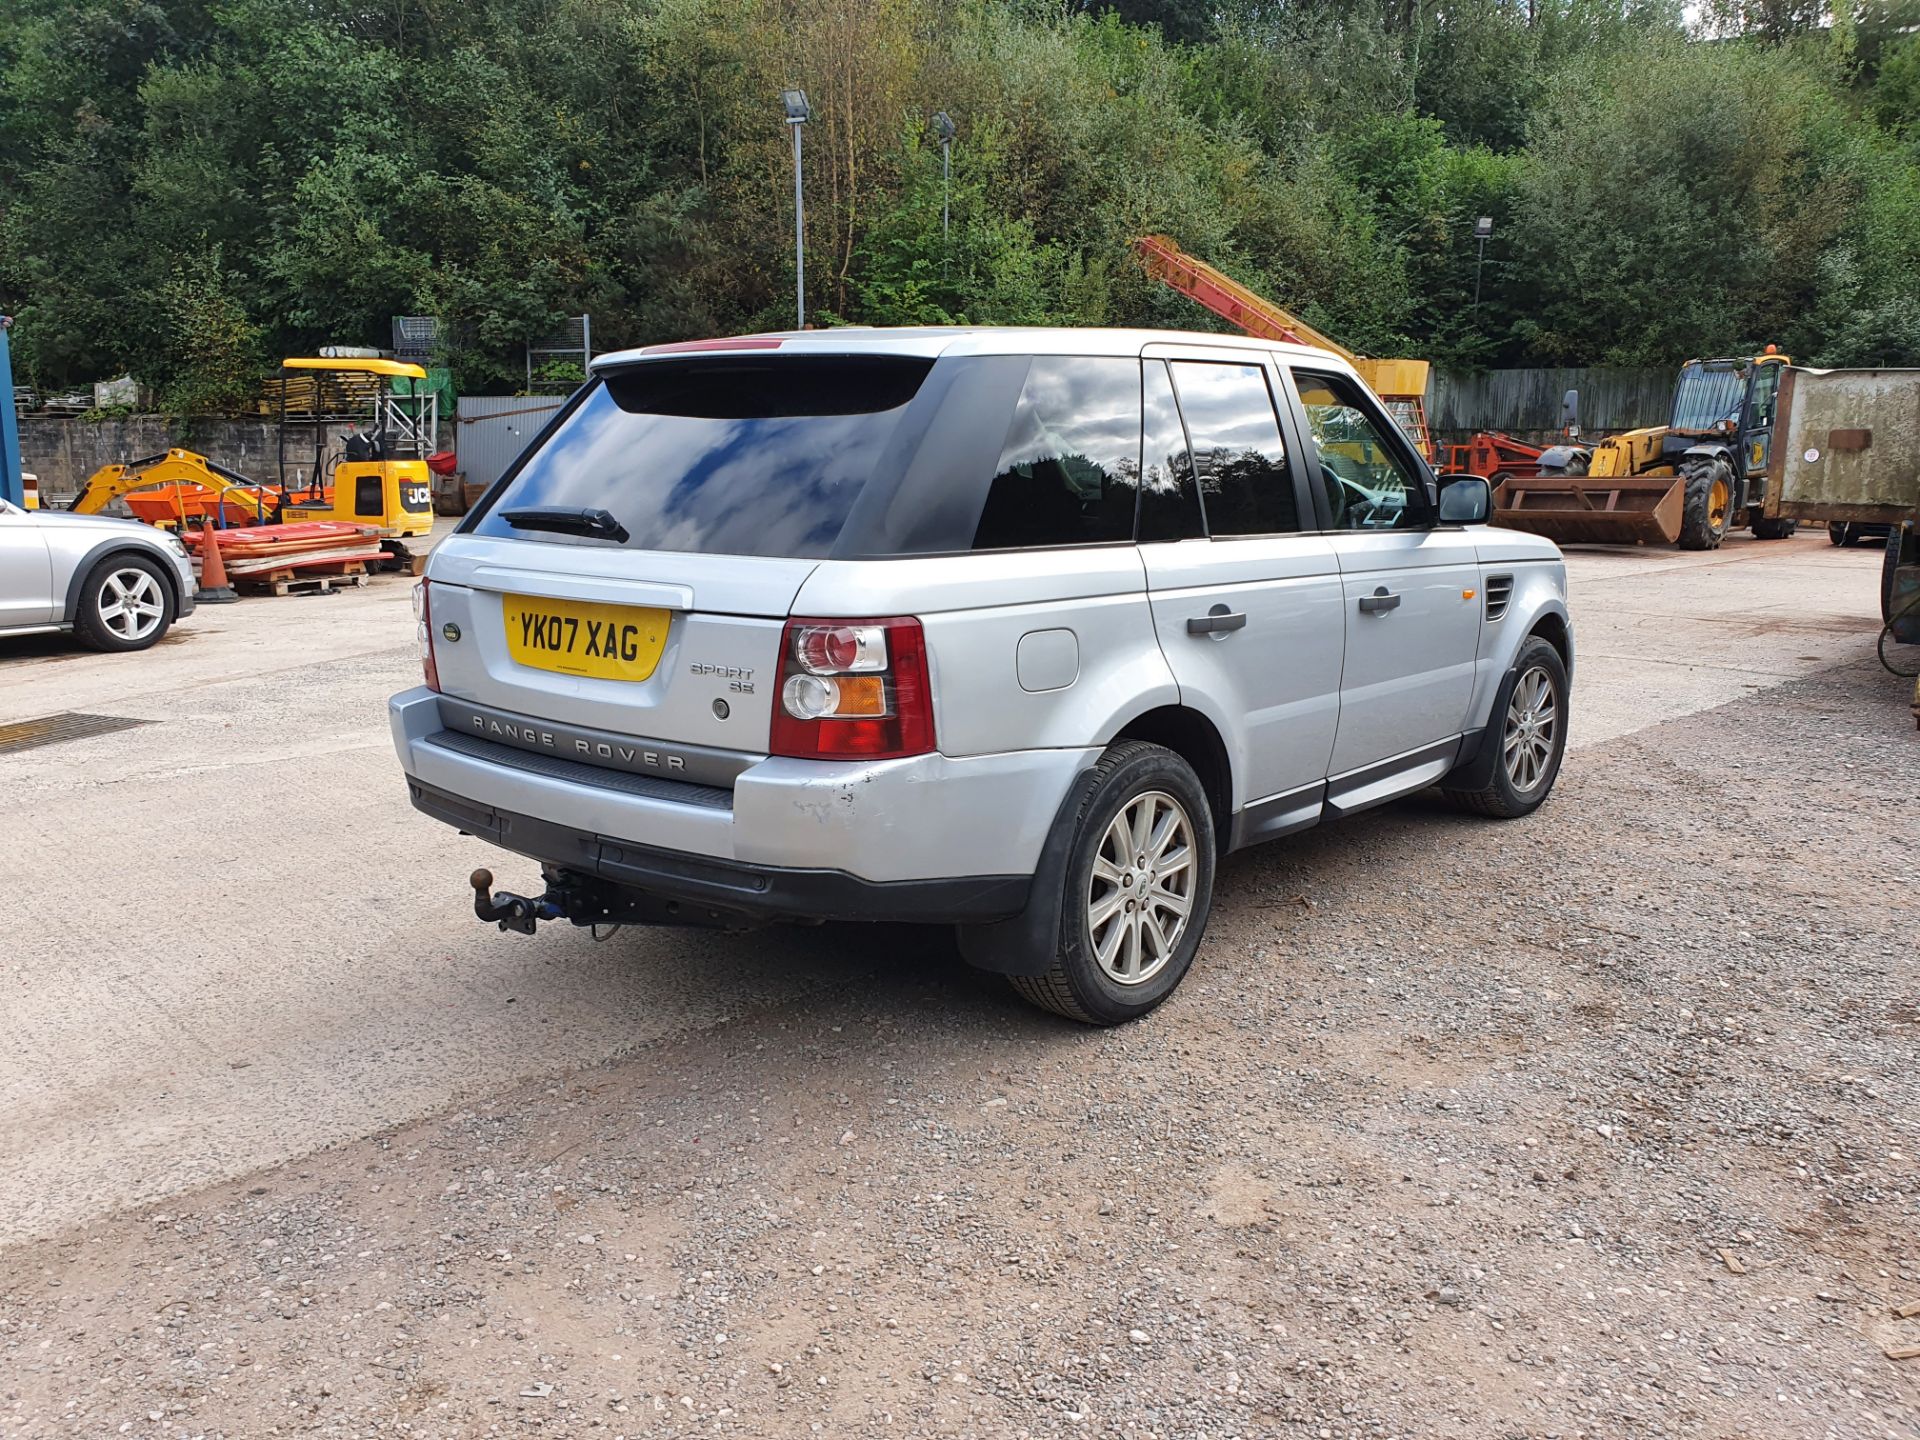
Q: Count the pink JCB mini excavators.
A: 0